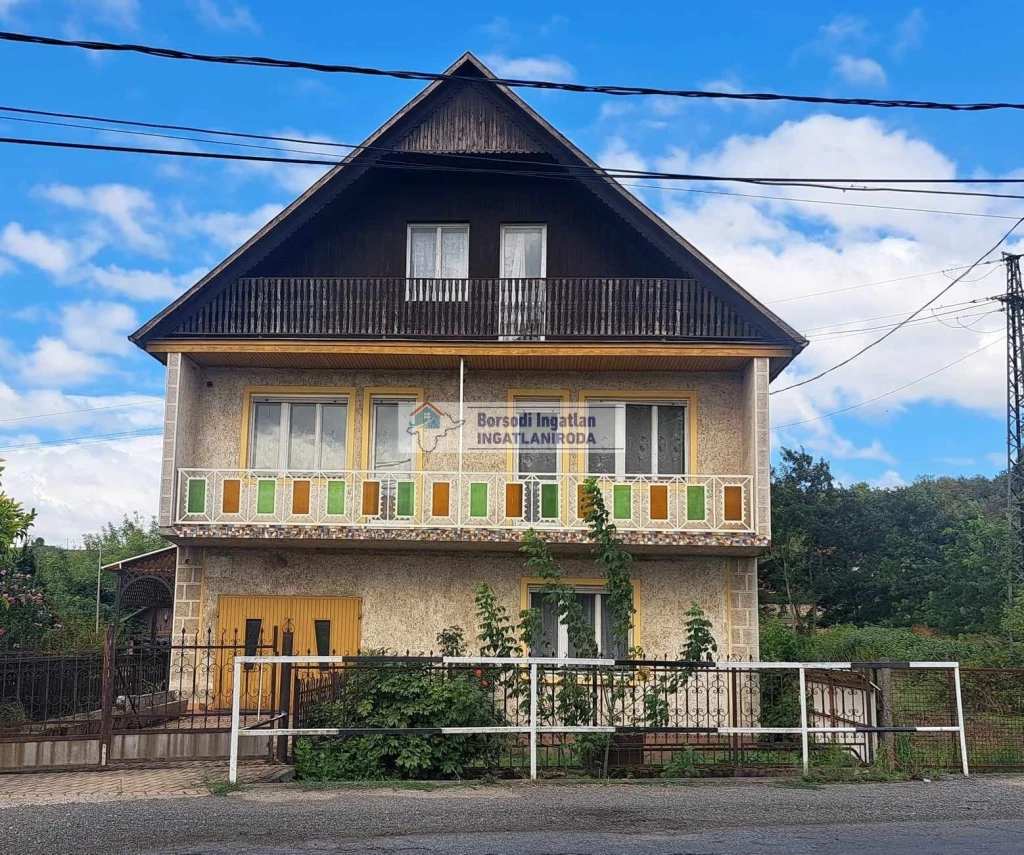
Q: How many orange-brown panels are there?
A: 8